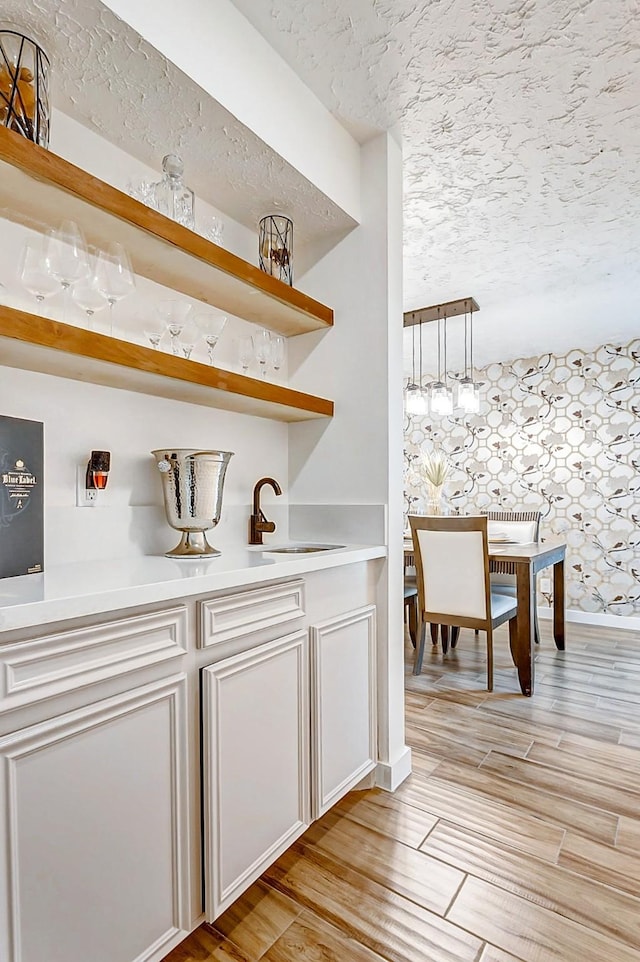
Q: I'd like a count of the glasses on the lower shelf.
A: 11